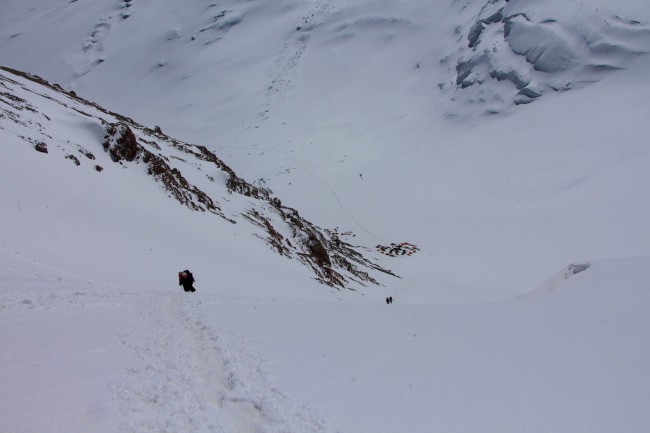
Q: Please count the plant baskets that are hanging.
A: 0